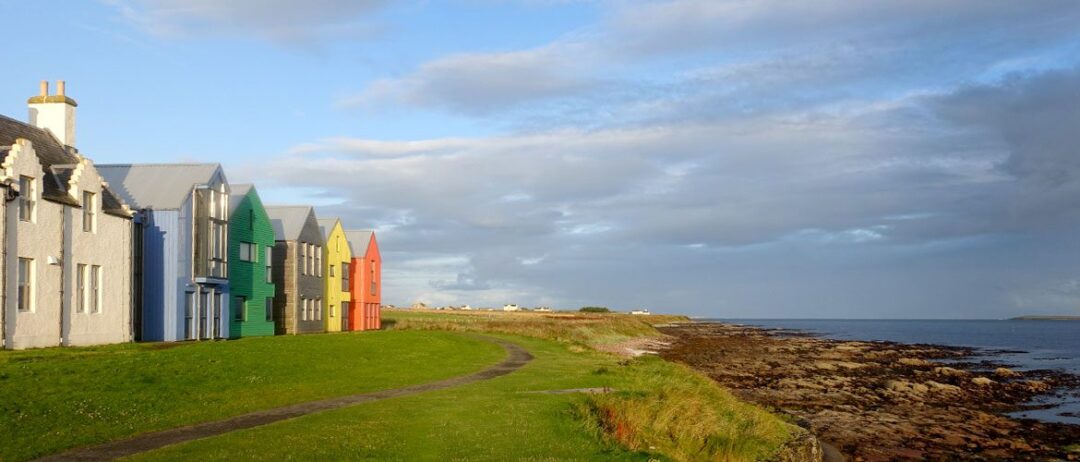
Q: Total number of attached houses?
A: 6